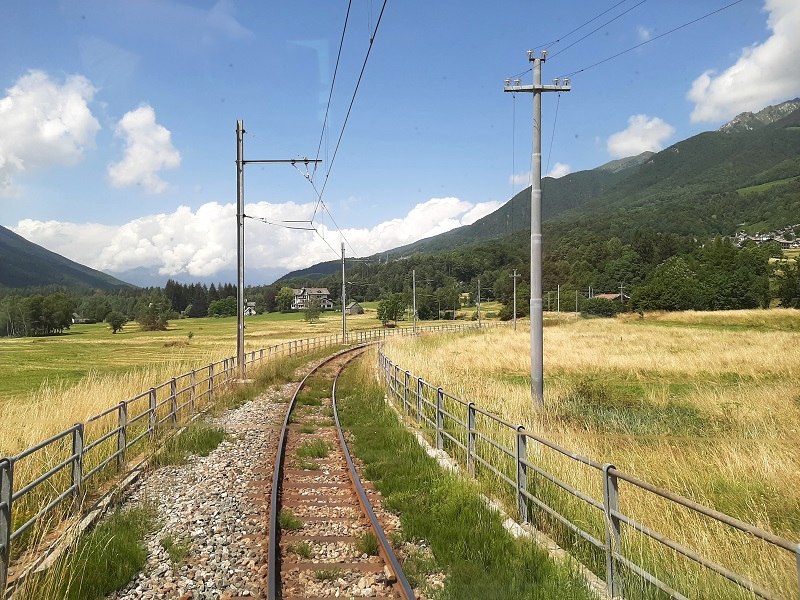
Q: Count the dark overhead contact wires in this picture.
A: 2